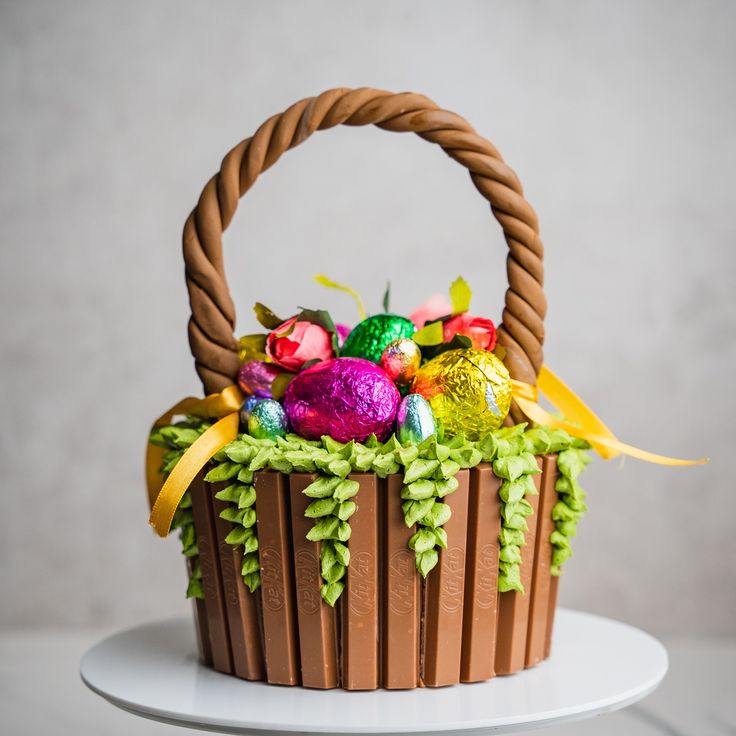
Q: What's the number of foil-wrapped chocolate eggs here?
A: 8